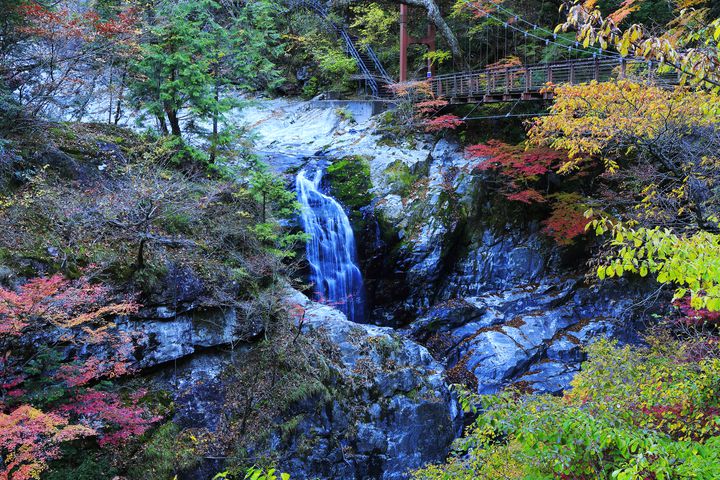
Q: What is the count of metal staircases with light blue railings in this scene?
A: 1